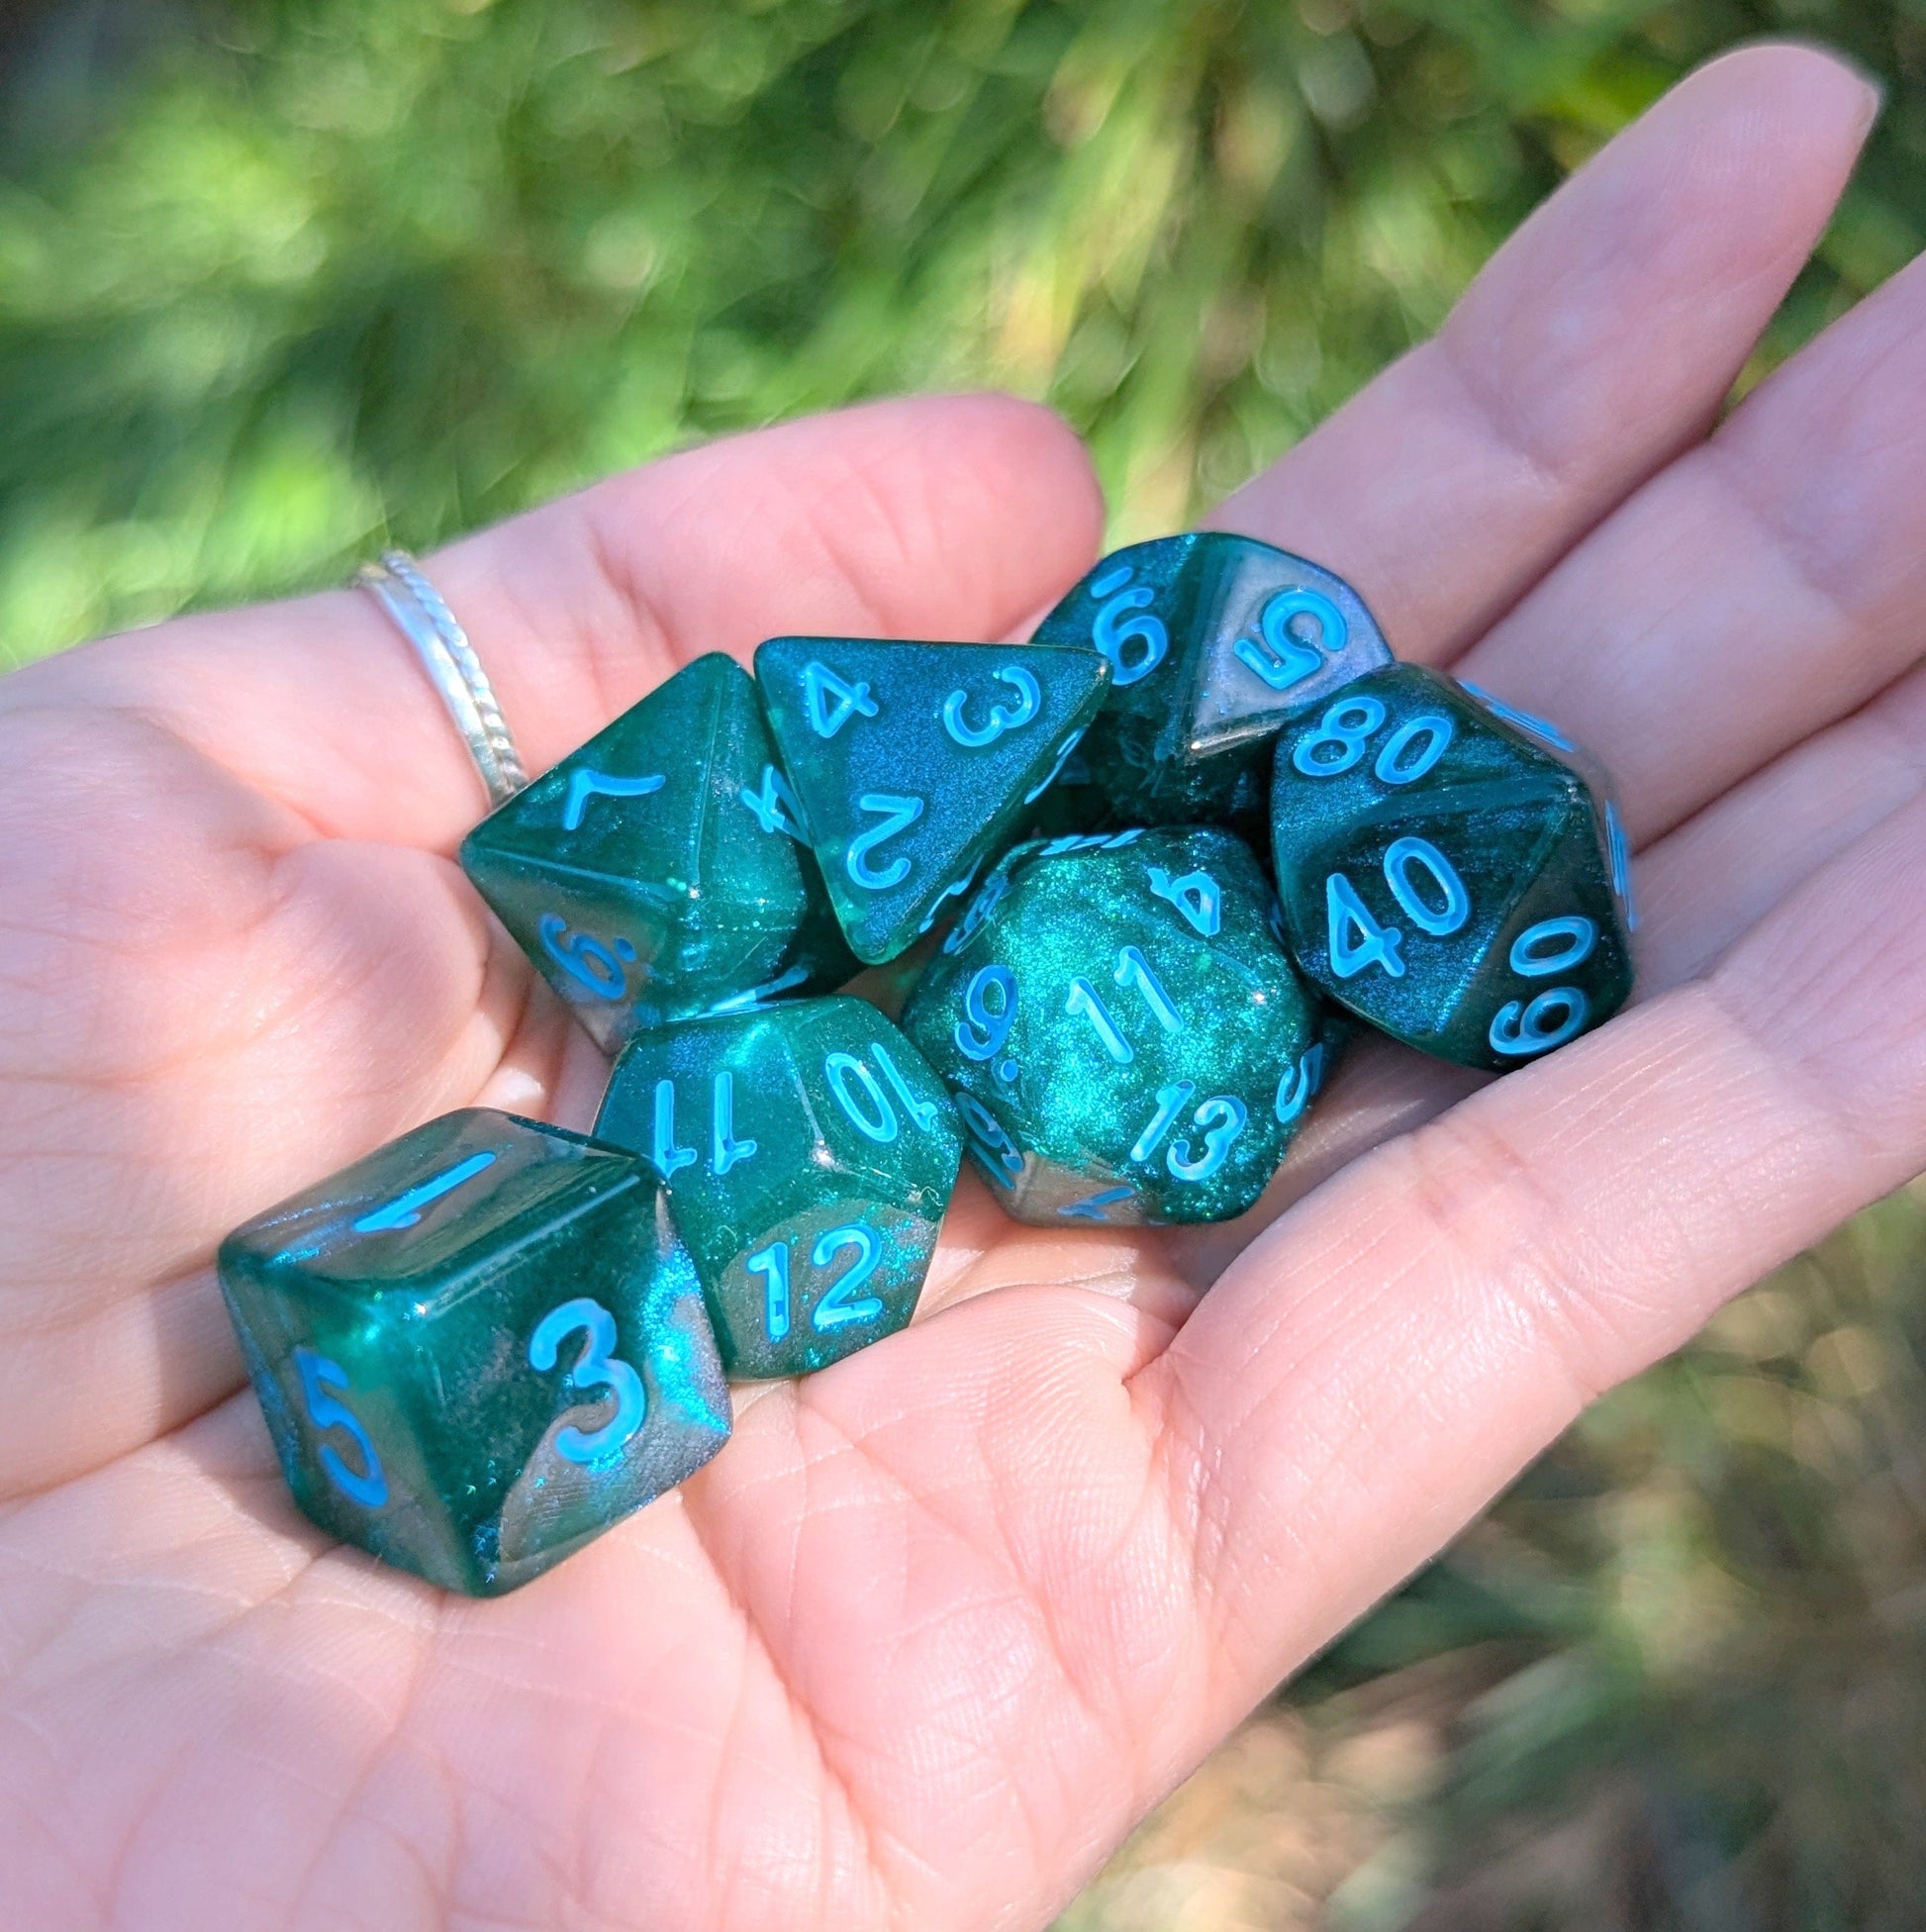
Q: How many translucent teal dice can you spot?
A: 7